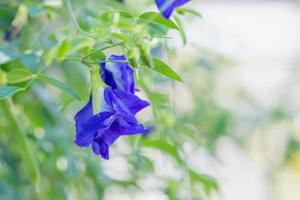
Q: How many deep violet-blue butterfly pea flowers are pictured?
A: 3